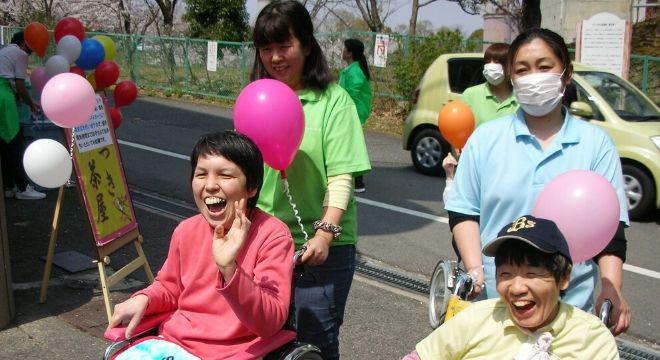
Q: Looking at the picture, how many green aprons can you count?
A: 1